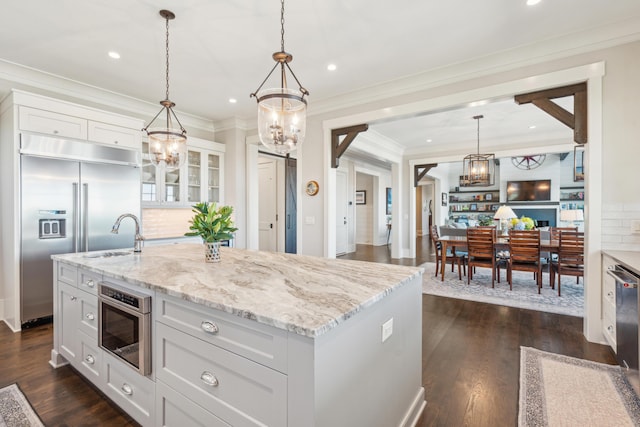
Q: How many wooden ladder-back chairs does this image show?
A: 6